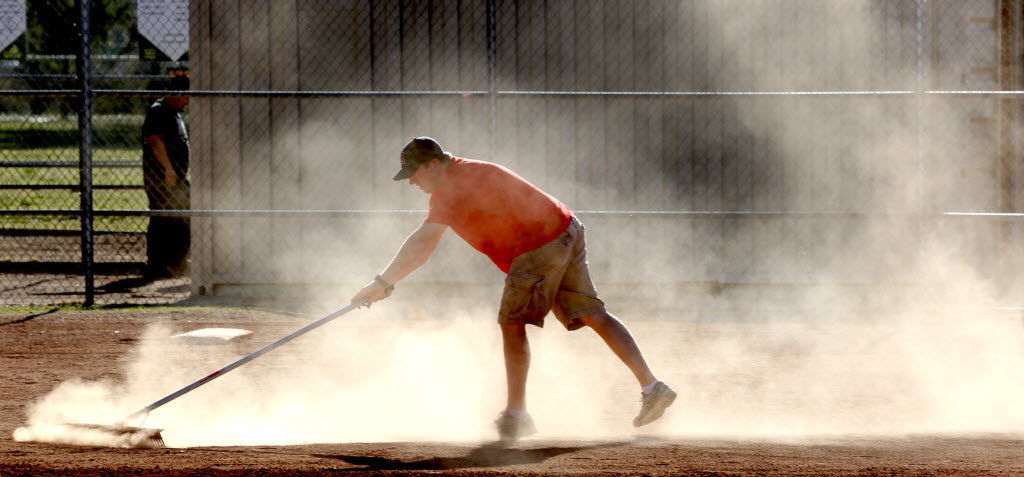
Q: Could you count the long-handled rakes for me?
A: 1